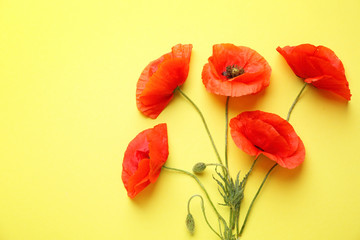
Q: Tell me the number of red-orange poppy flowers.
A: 5